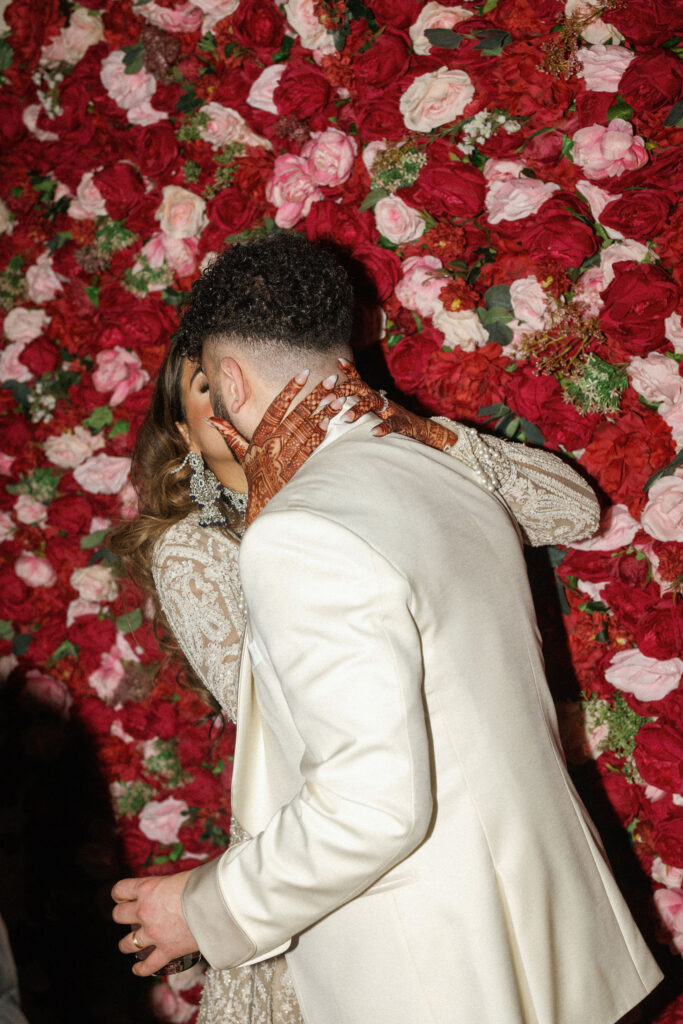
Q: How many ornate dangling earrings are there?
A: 1